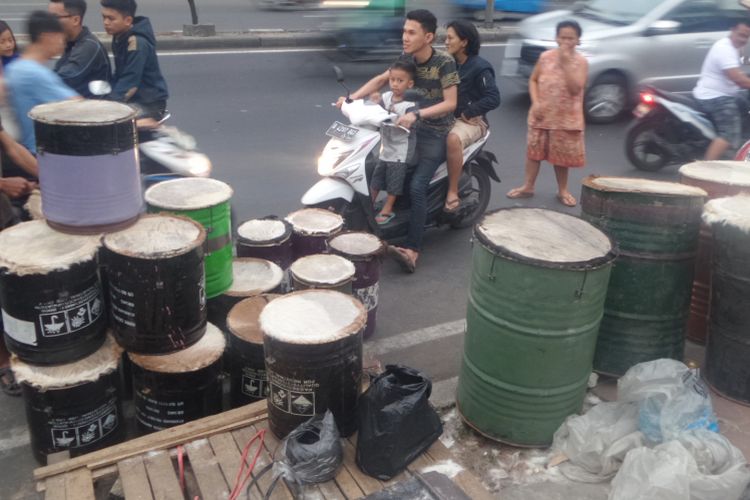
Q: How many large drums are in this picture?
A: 4